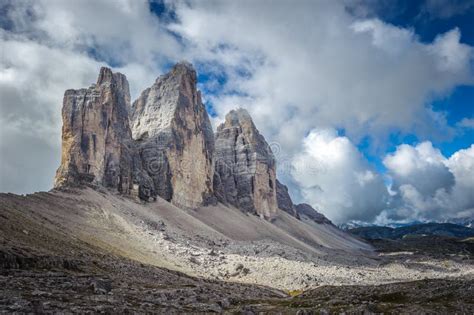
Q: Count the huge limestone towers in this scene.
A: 3